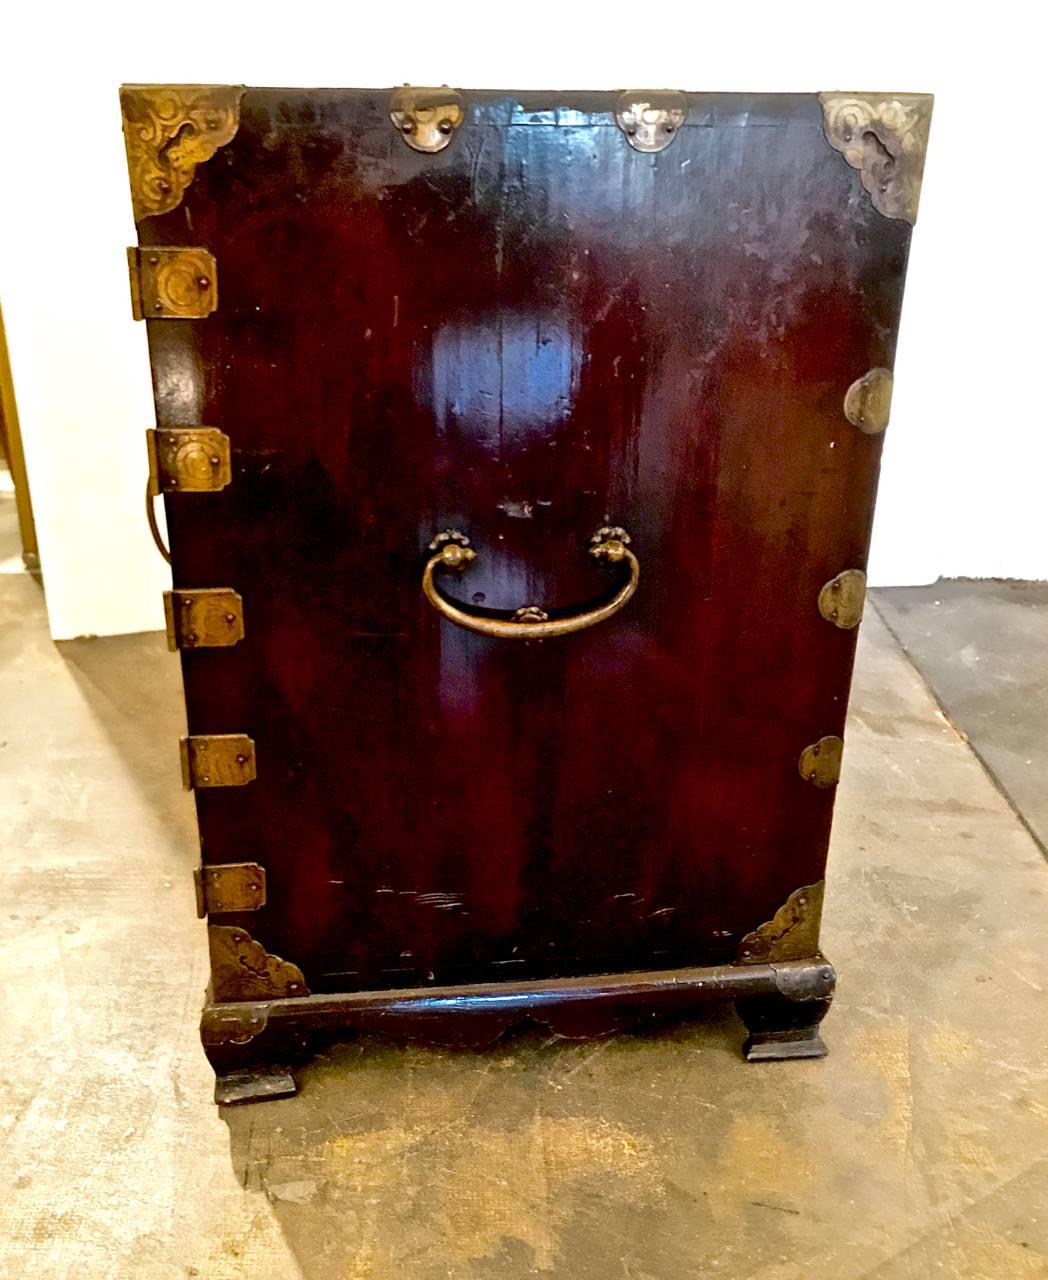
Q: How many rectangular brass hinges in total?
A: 5